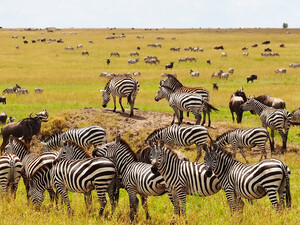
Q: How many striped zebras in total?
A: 14